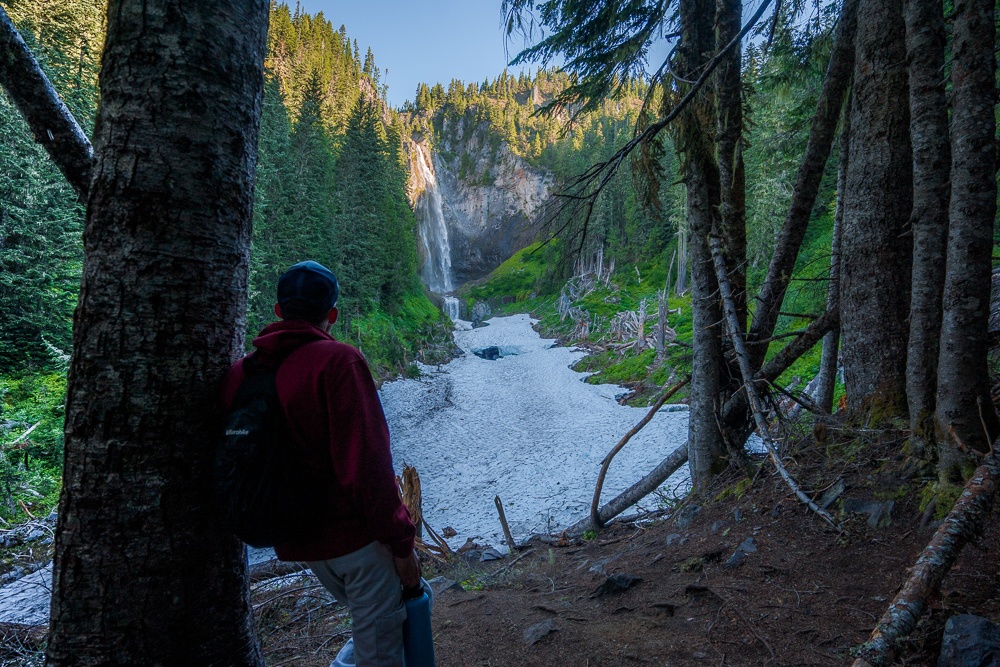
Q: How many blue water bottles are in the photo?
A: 1